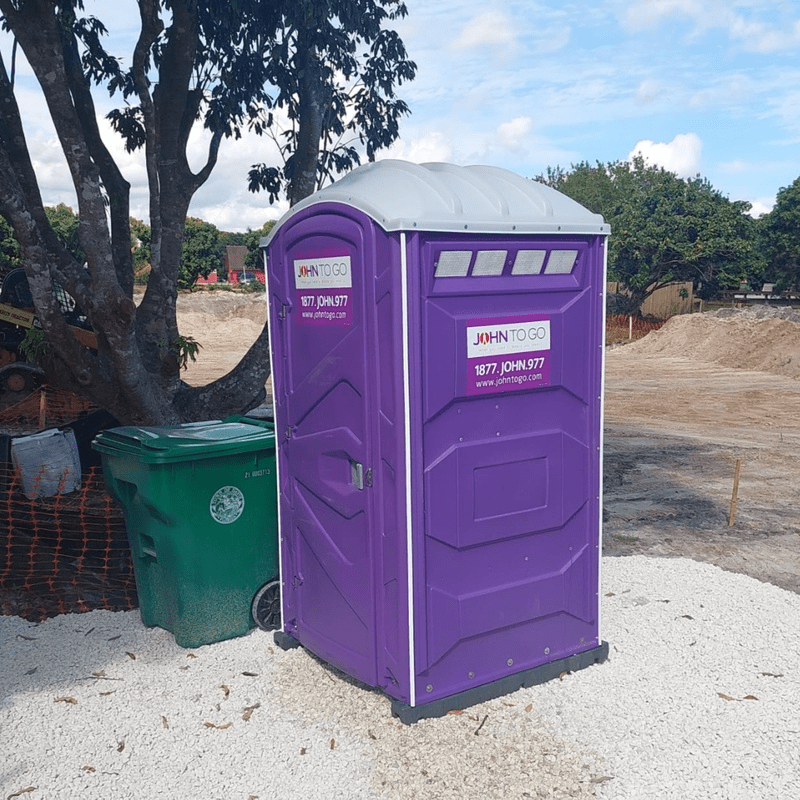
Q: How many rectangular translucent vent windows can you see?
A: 4